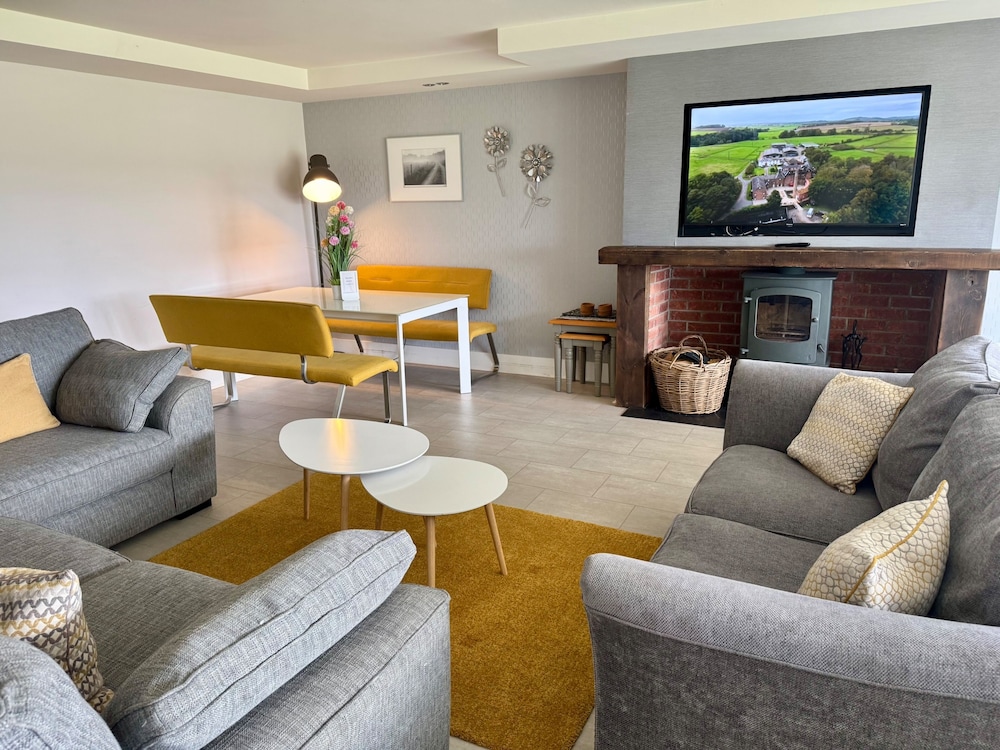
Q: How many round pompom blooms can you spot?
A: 10